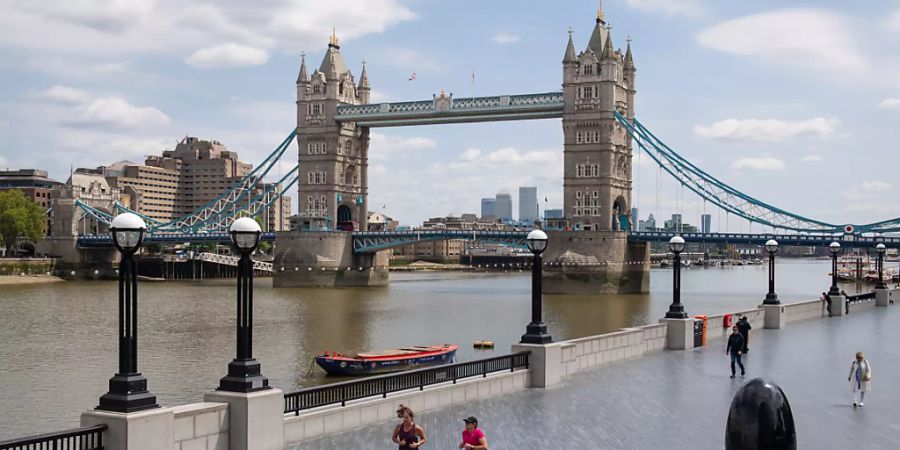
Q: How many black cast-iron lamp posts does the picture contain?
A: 7